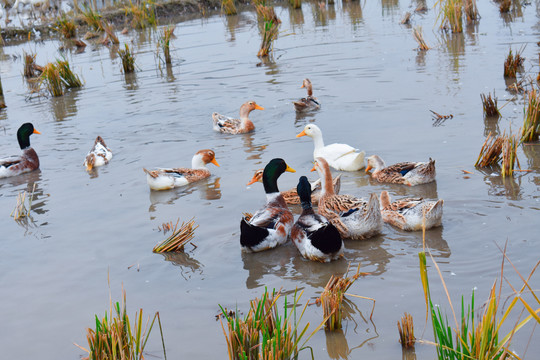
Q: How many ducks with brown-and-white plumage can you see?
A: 8